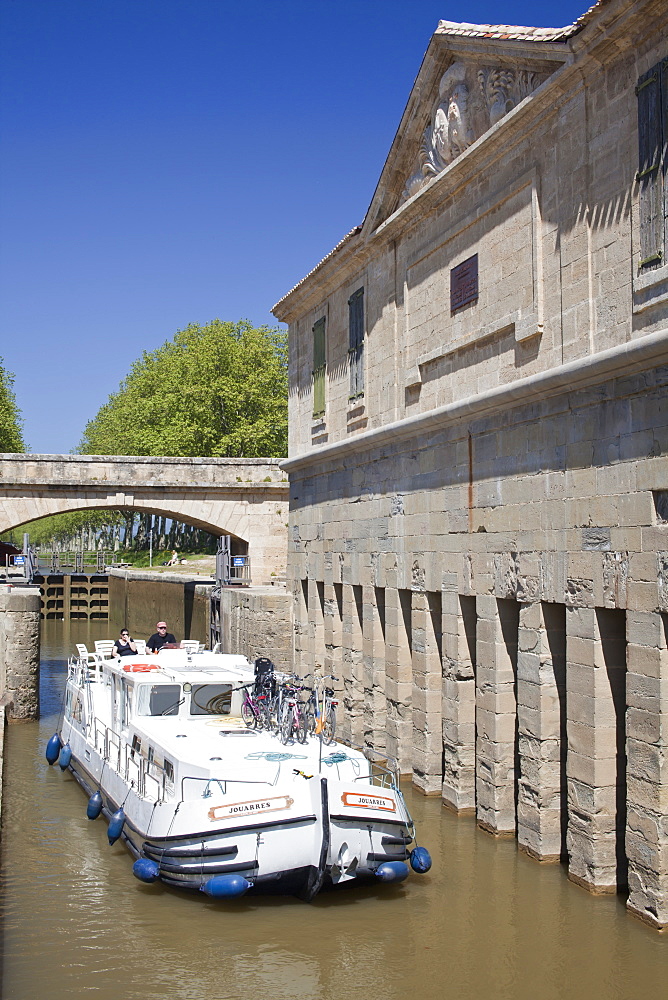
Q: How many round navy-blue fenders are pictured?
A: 8